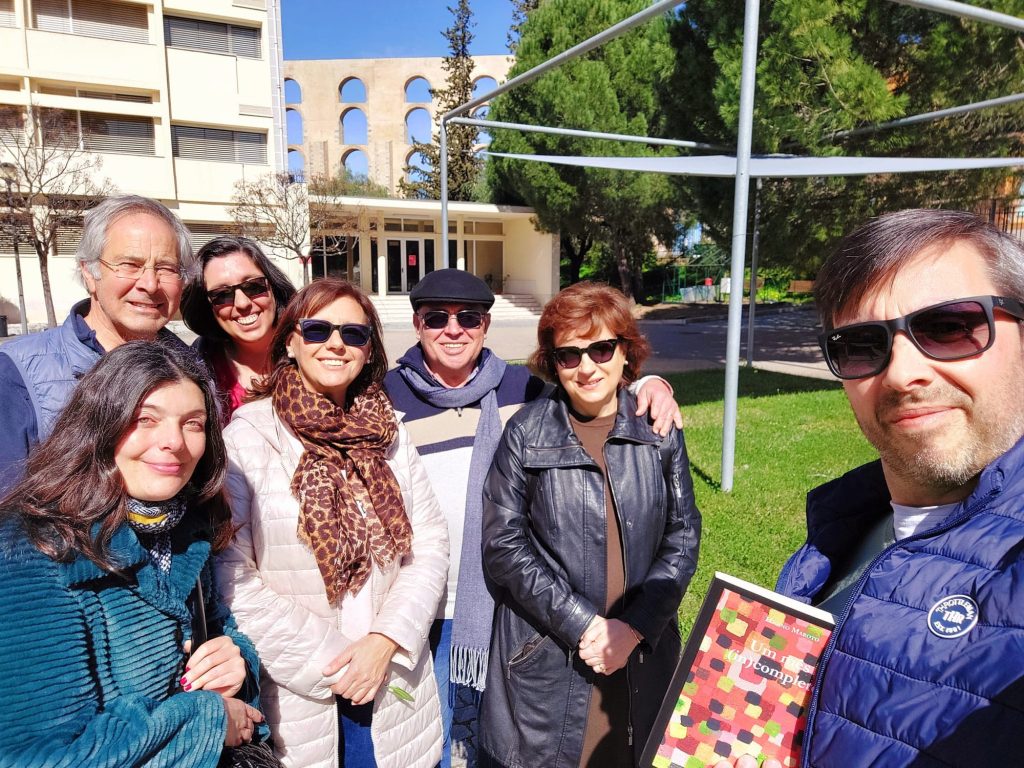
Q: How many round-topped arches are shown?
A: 12